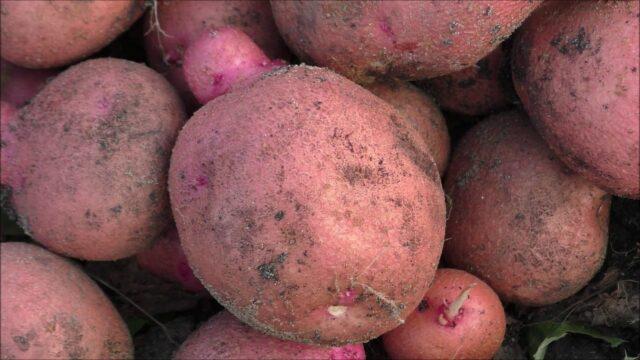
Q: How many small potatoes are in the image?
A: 2